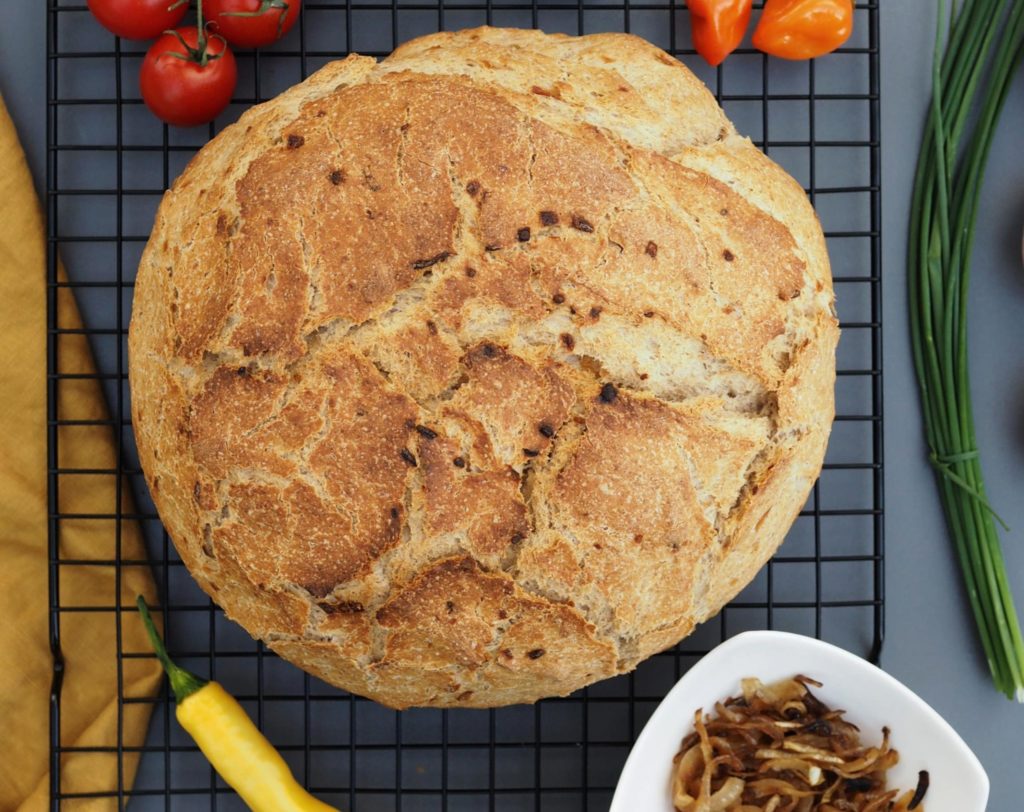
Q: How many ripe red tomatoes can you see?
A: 3